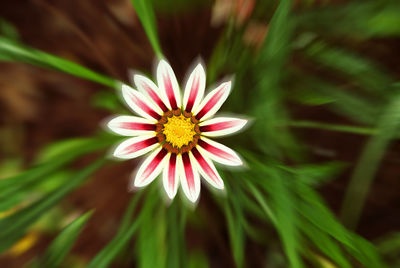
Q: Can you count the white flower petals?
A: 13